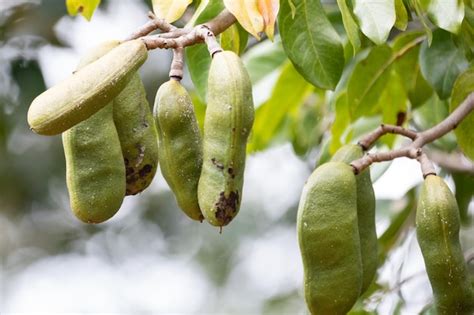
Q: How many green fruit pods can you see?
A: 8